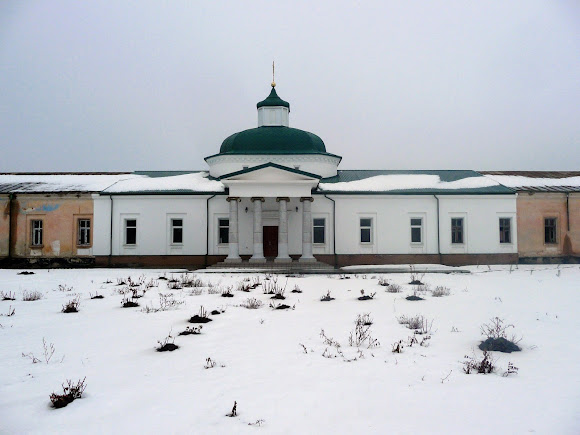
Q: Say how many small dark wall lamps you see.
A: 2